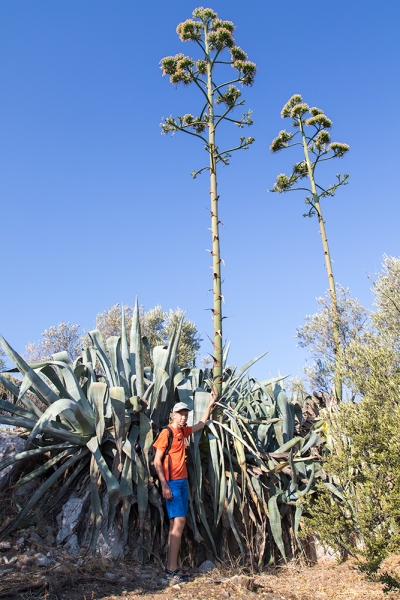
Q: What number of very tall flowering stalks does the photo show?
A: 2